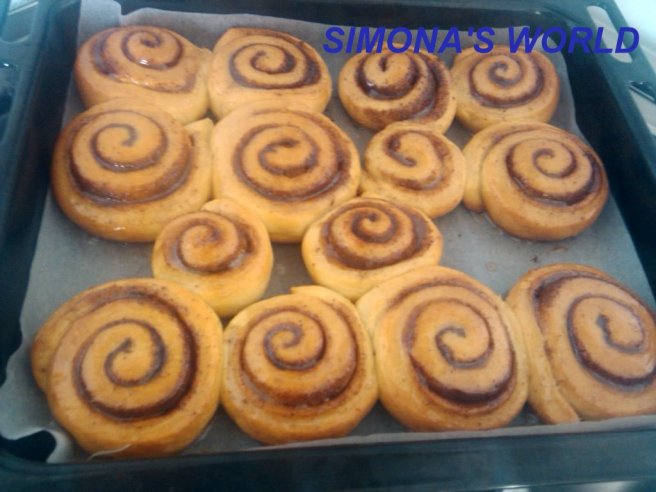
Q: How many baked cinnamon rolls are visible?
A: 14